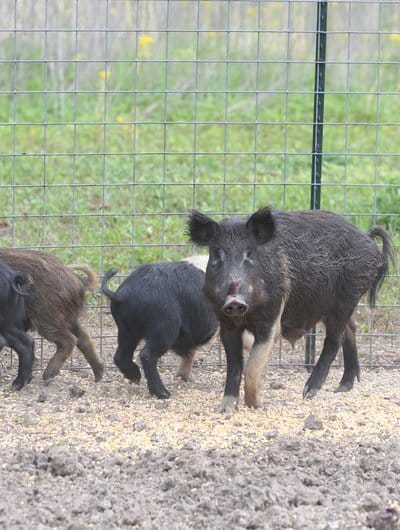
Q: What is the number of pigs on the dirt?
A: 4